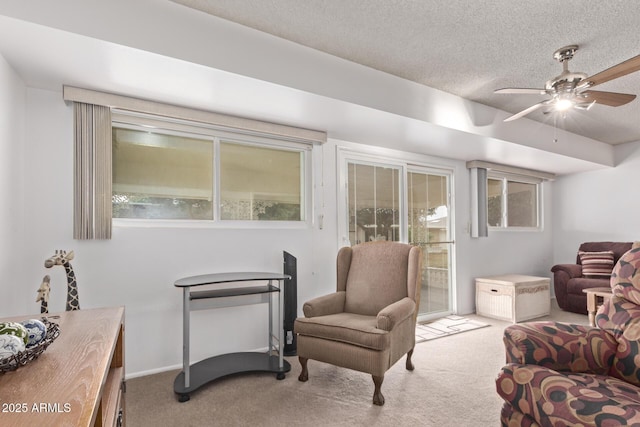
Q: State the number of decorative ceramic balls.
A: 3